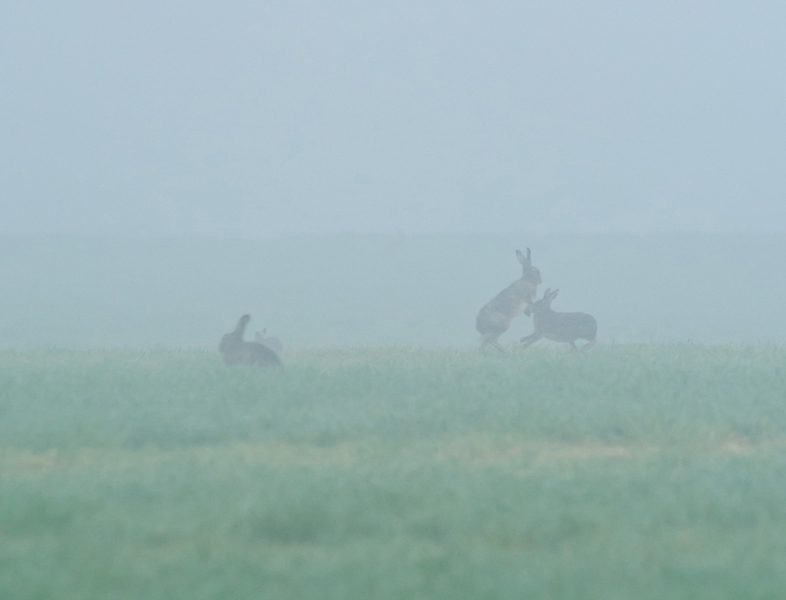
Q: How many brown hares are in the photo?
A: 4